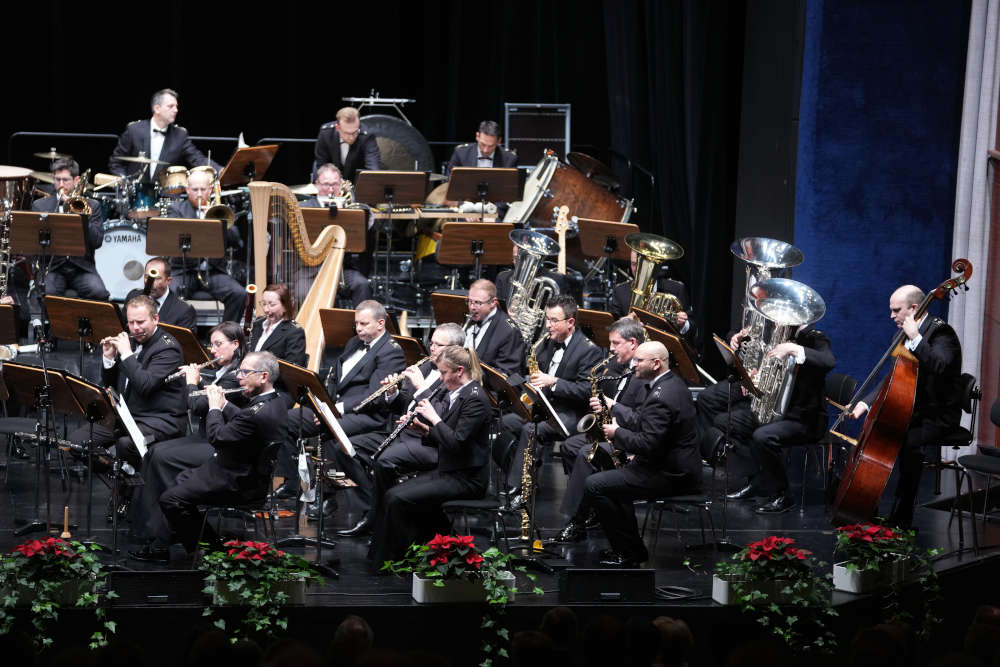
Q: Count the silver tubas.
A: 3